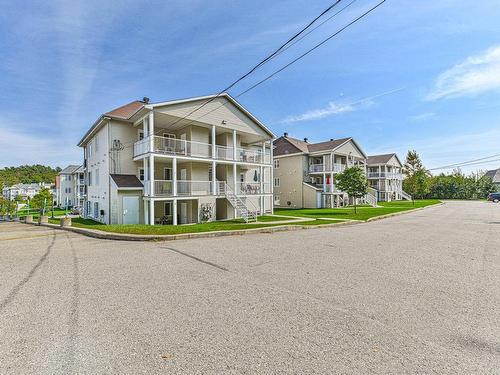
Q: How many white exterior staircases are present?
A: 3